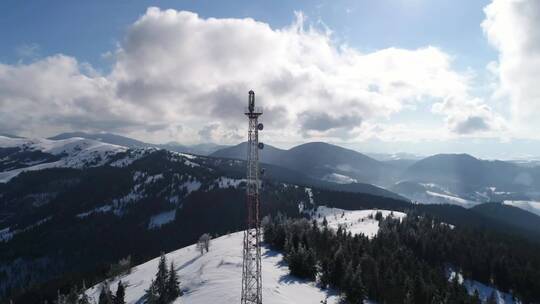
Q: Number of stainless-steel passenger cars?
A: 0